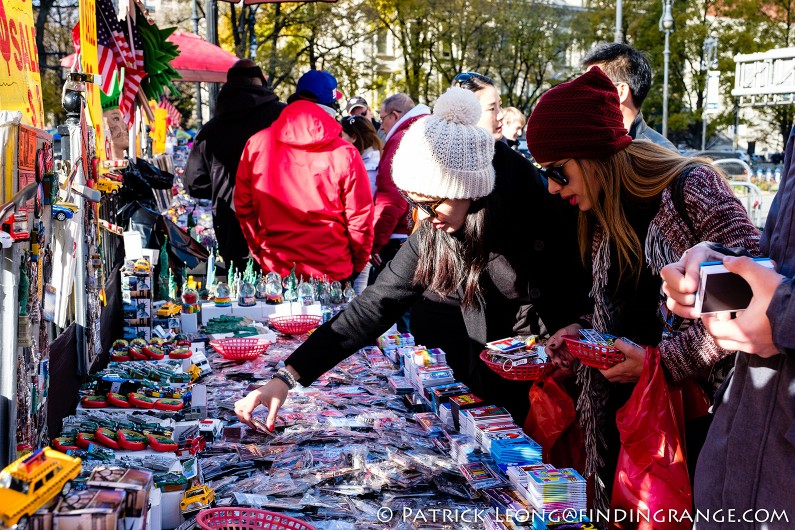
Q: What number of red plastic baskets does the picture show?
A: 5